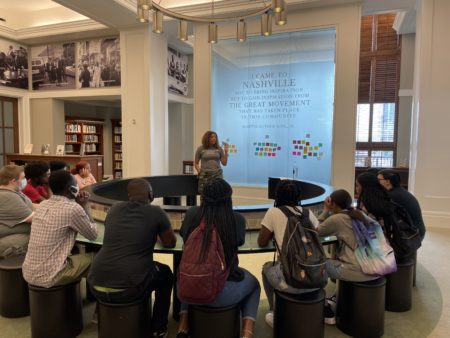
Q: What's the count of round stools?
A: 8